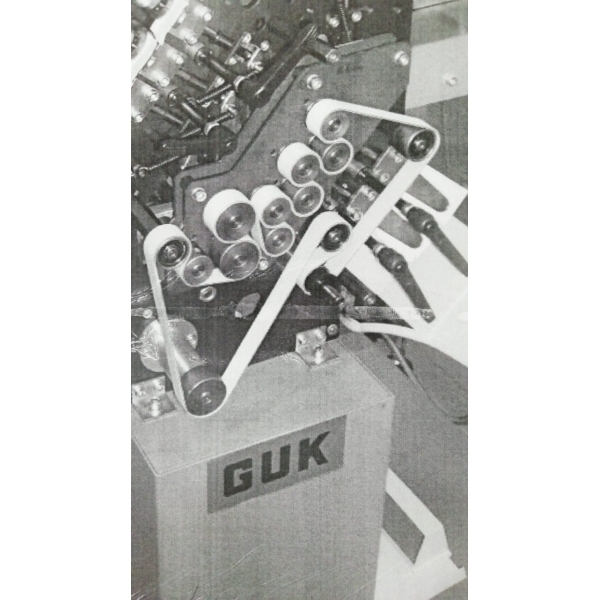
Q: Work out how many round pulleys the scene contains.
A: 13